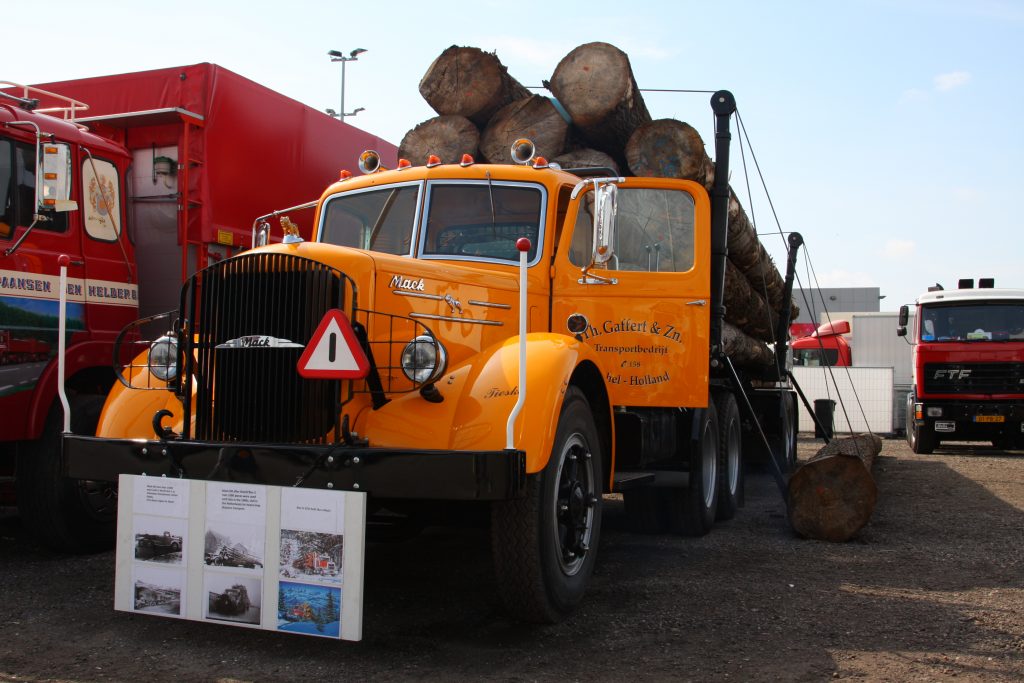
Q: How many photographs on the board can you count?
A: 6